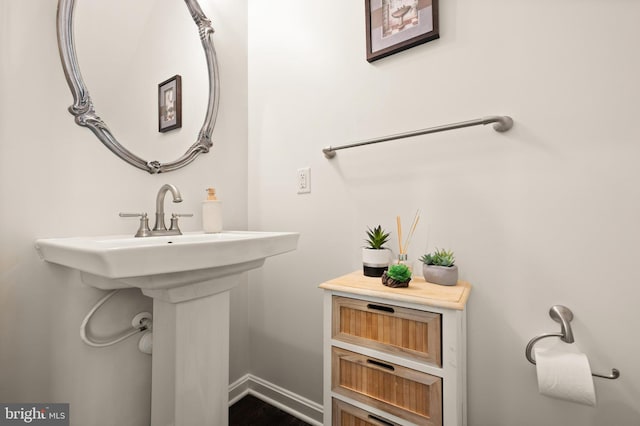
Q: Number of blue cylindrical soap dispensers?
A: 0